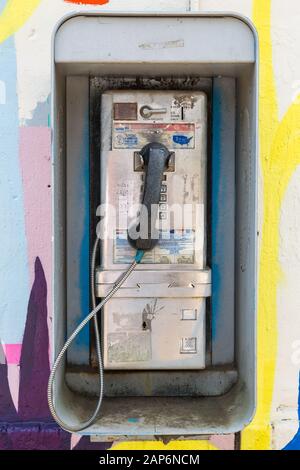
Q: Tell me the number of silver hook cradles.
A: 1